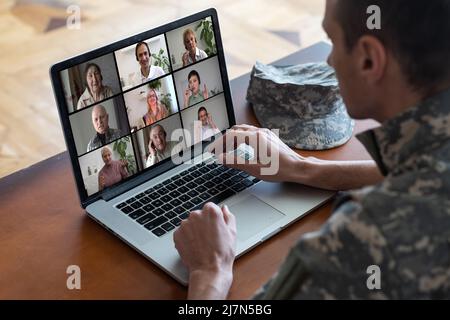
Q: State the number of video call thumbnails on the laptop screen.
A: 9